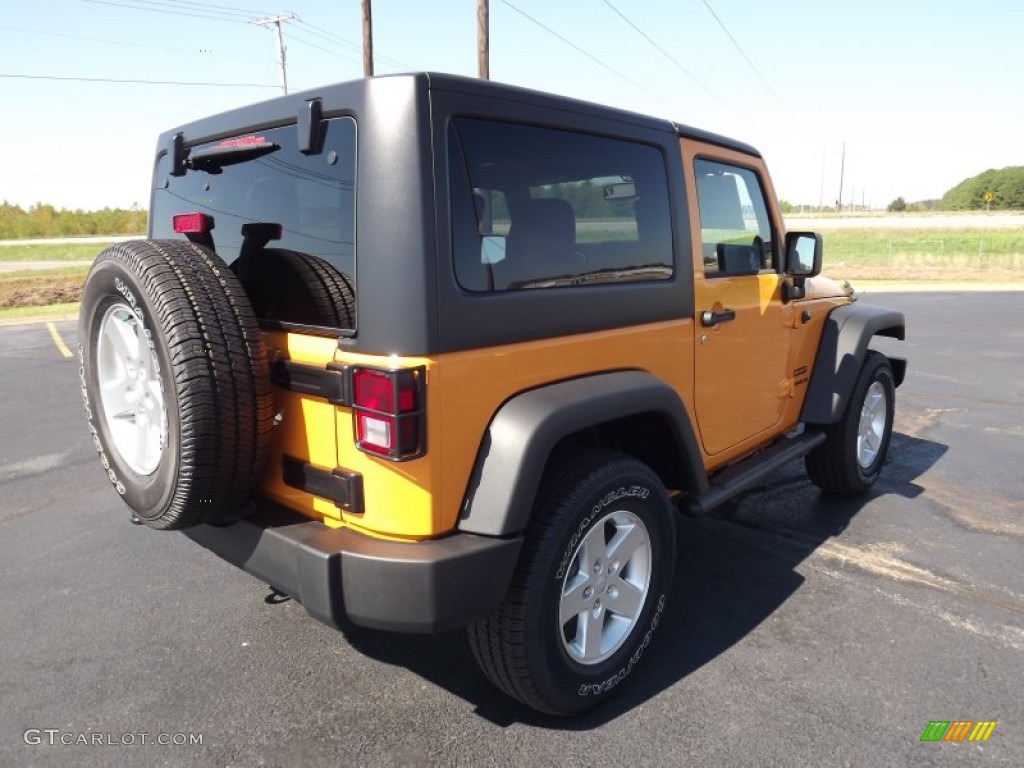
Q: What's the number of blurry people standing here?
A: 0